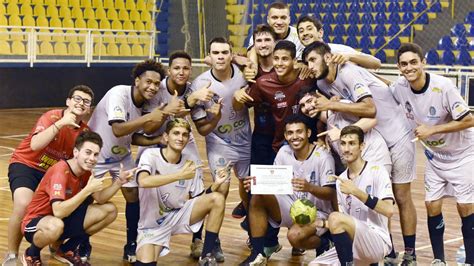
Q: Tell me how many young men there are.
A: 15